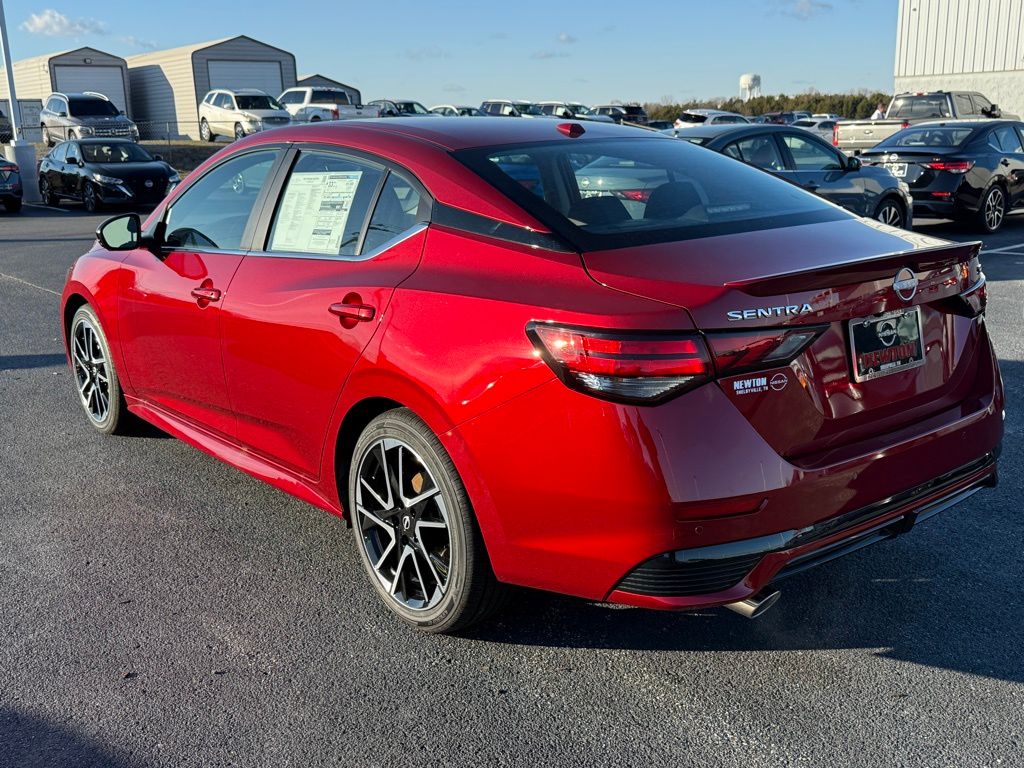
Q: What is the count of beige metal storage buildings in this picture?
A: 3